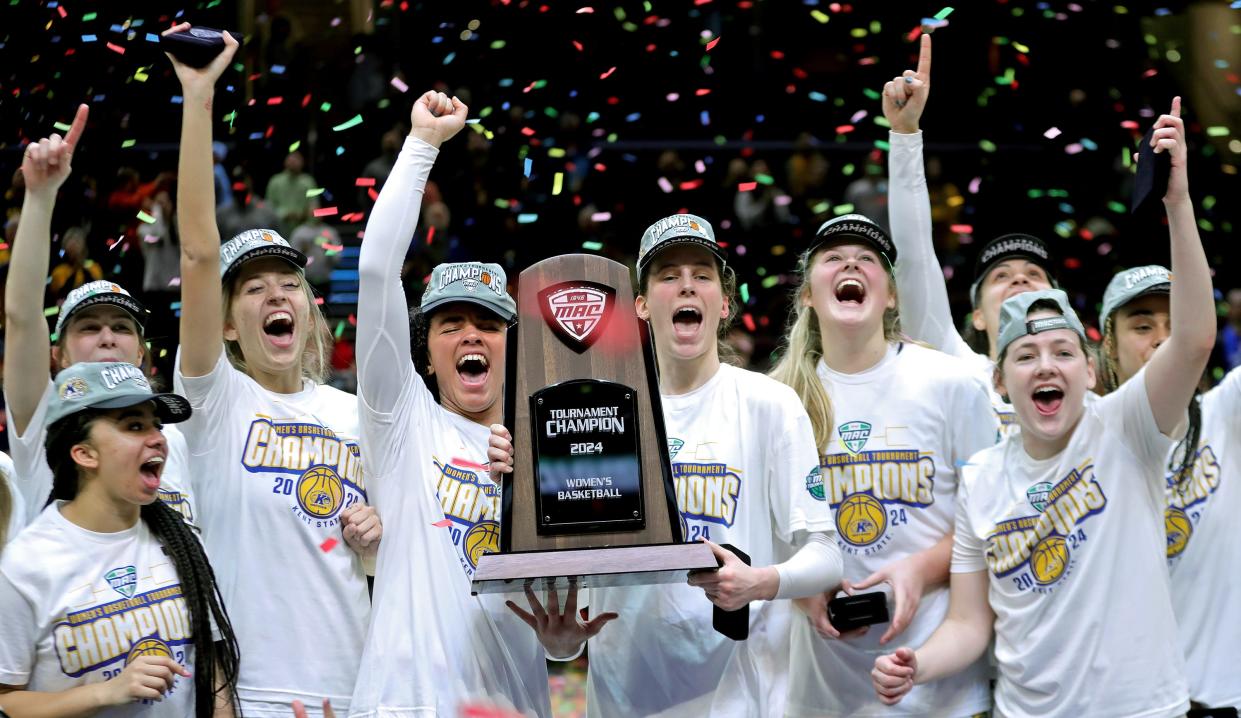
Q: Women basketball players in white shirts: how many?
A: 9